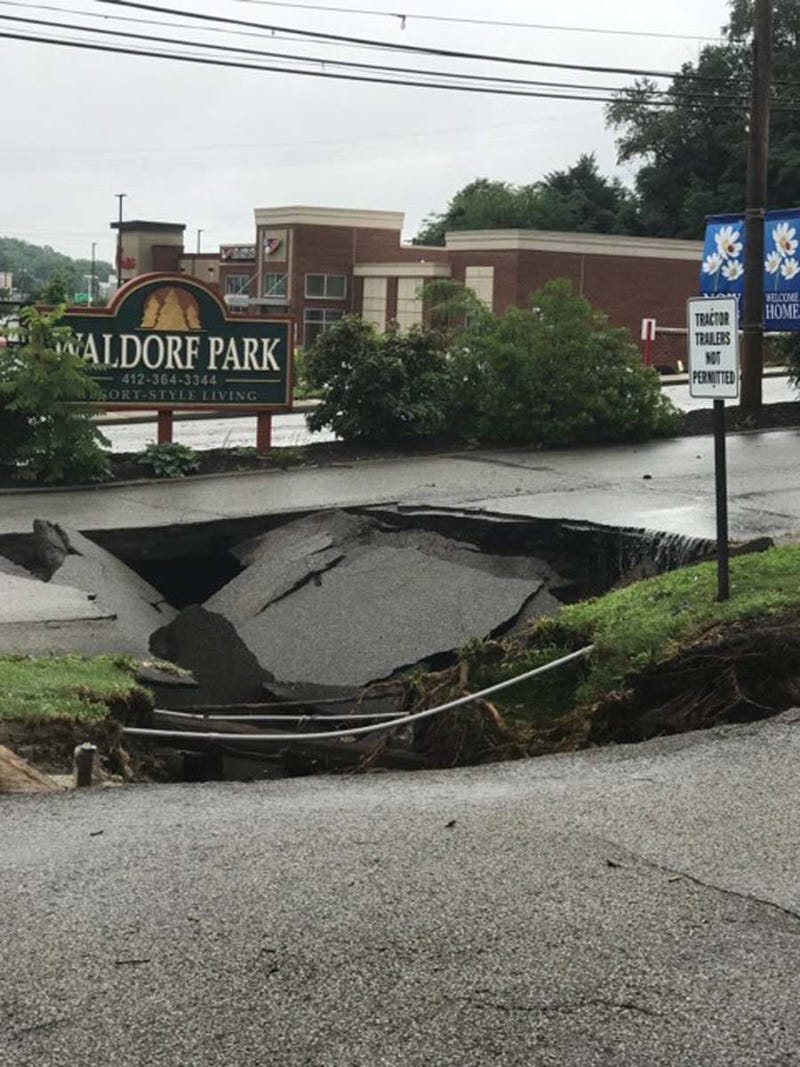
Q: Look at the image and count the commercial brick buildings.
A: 1